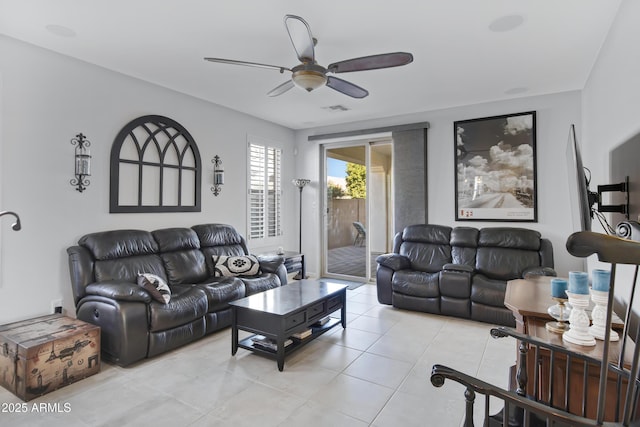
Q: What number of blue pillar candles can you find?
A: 3